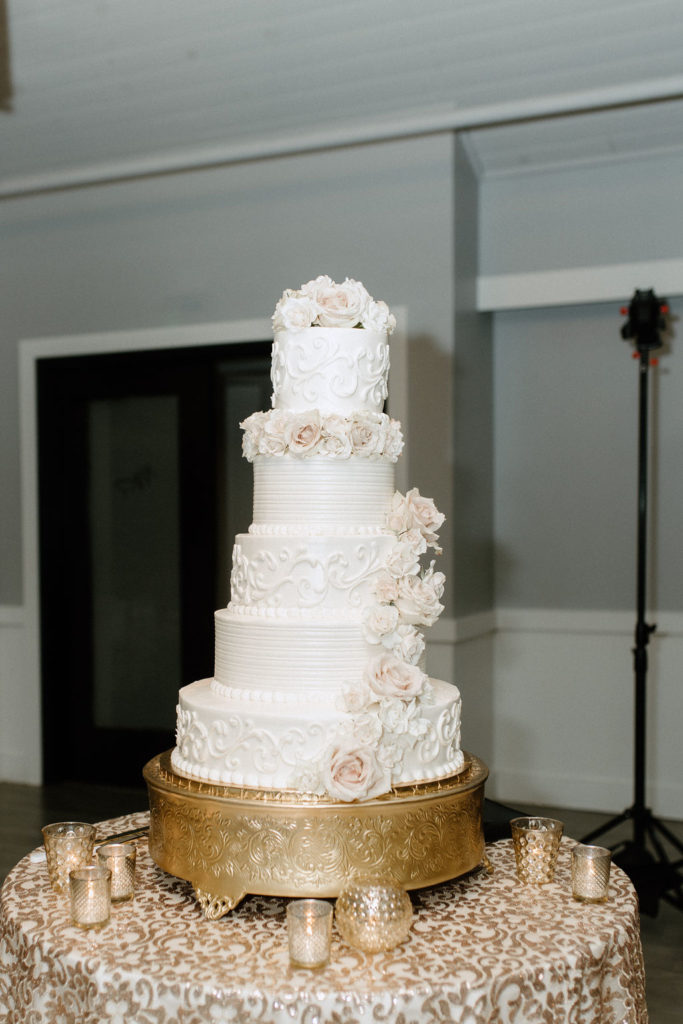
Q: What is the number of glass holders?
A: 7